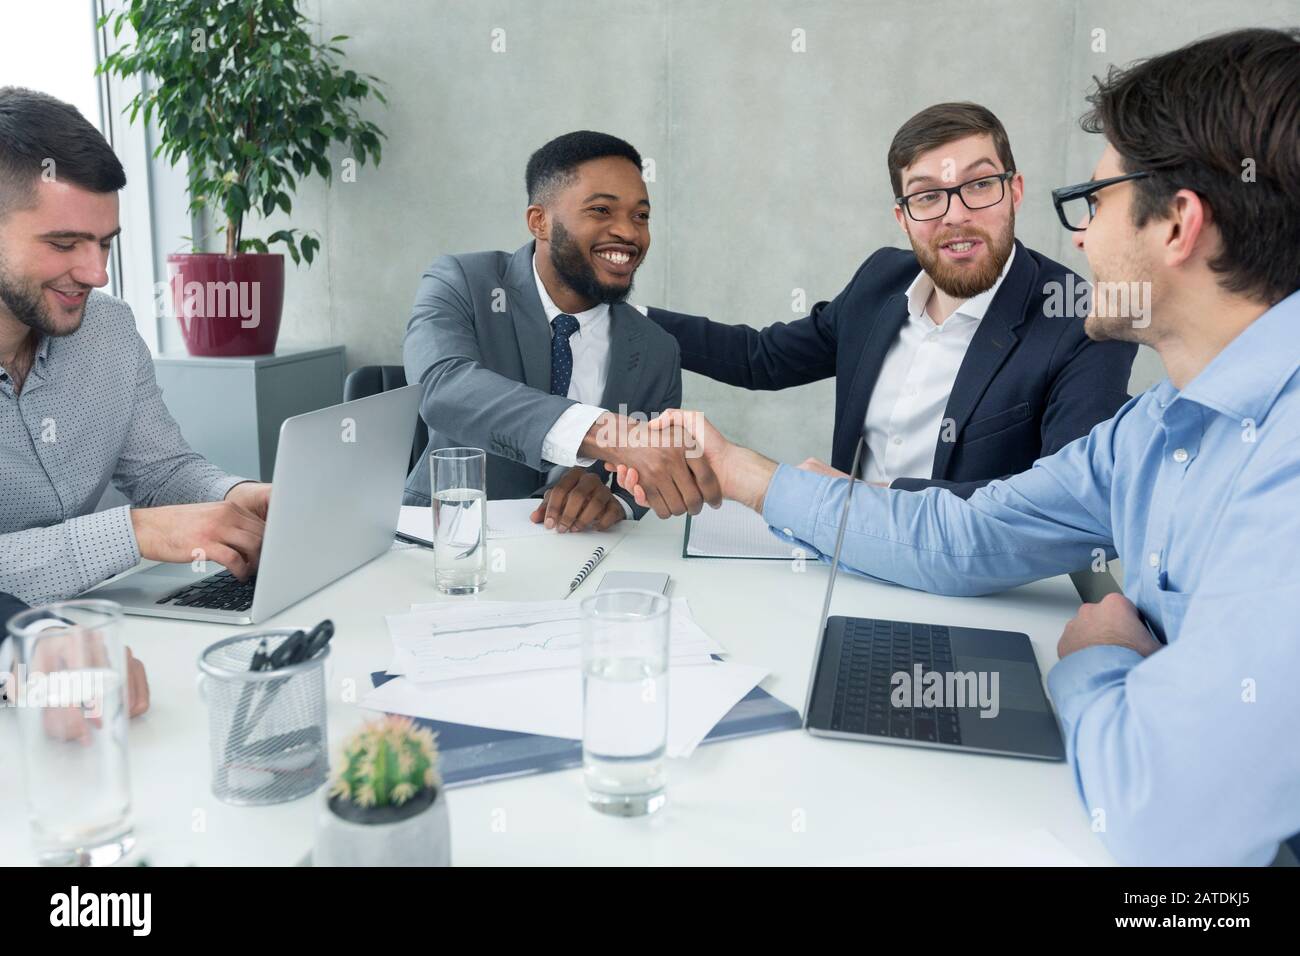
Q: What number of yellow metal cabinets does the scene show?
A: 0